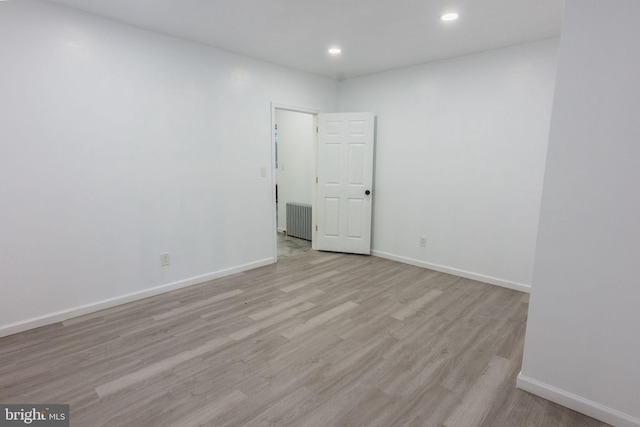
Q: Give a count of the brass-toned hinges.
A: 3